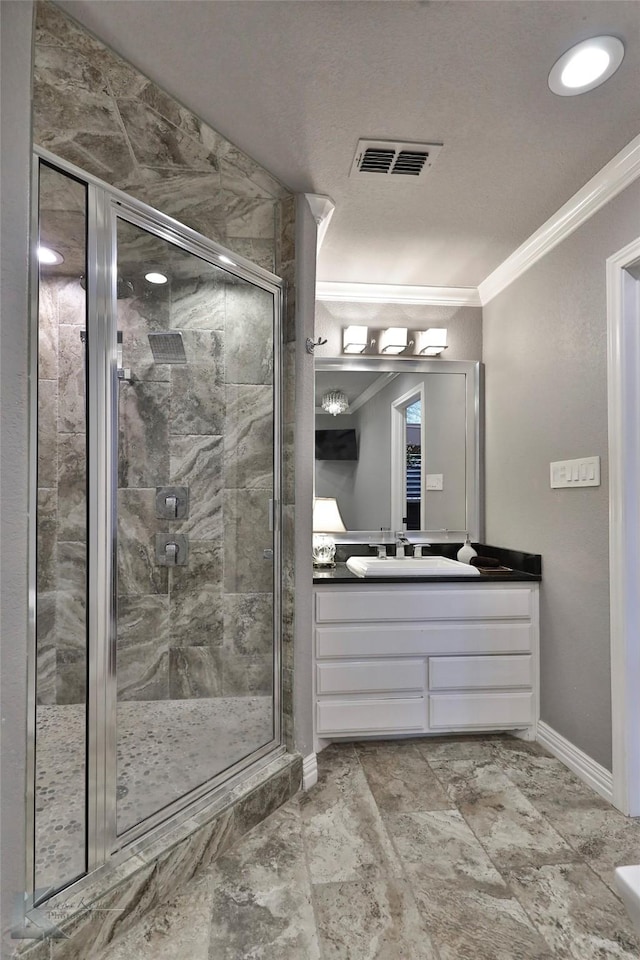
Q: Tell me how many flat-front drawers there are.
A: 6